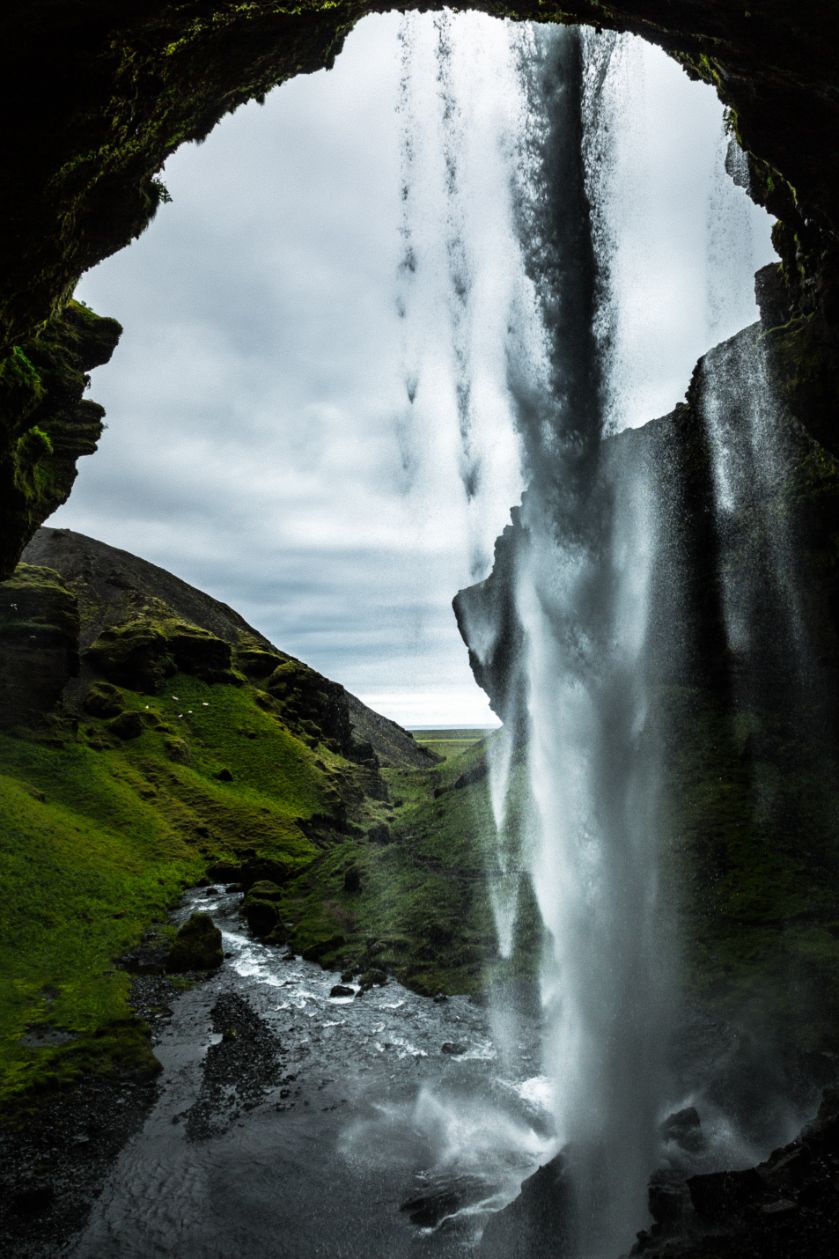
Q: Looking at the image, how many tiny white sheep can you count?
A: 5